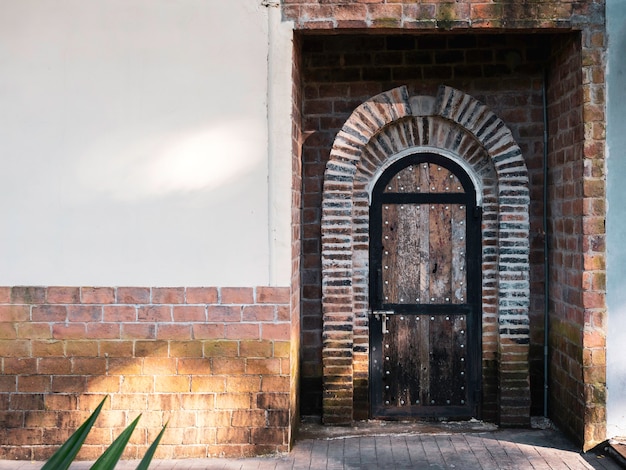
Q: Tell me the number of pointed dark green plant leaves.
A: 3